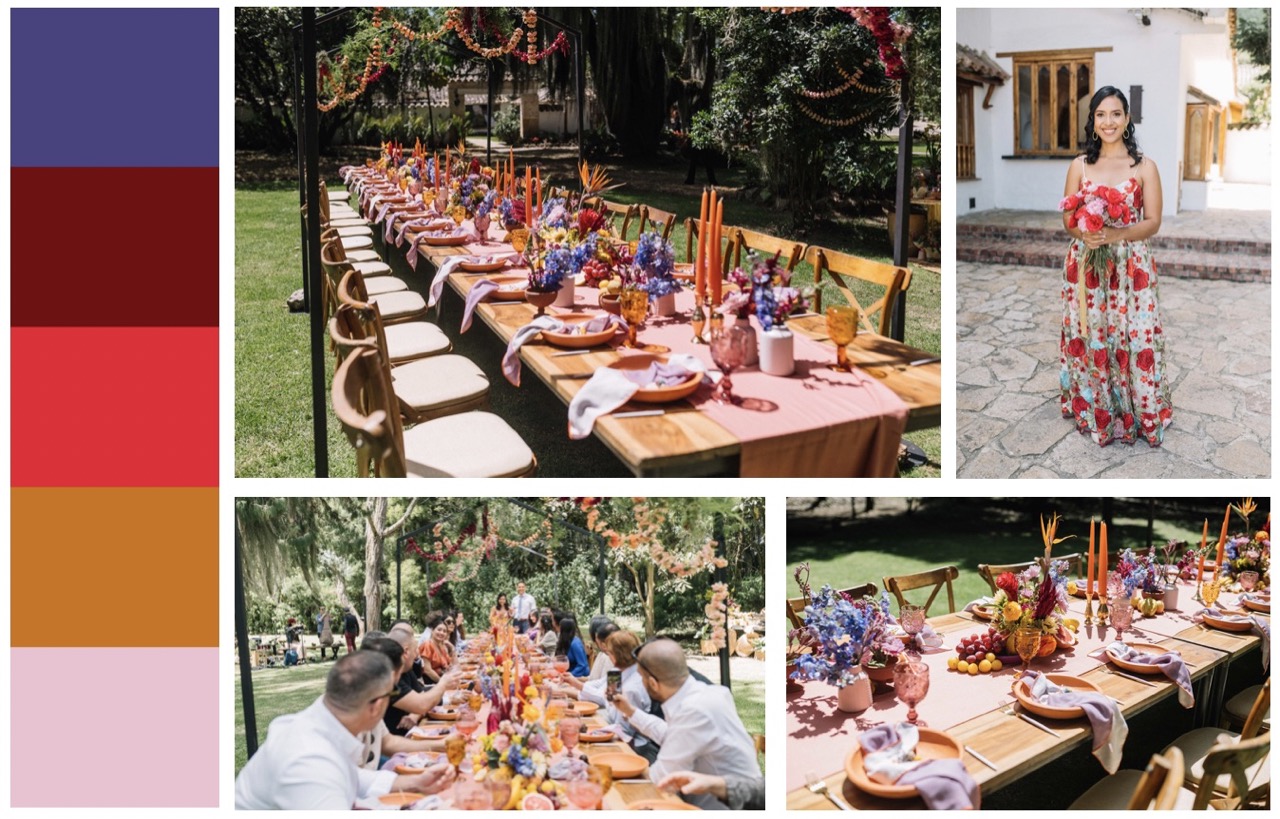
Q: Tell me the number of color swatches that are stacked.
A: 5